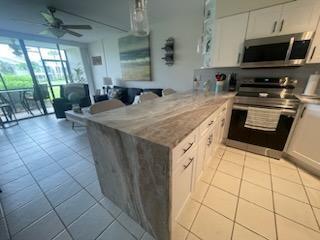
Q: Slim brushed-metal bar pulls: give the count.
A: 12